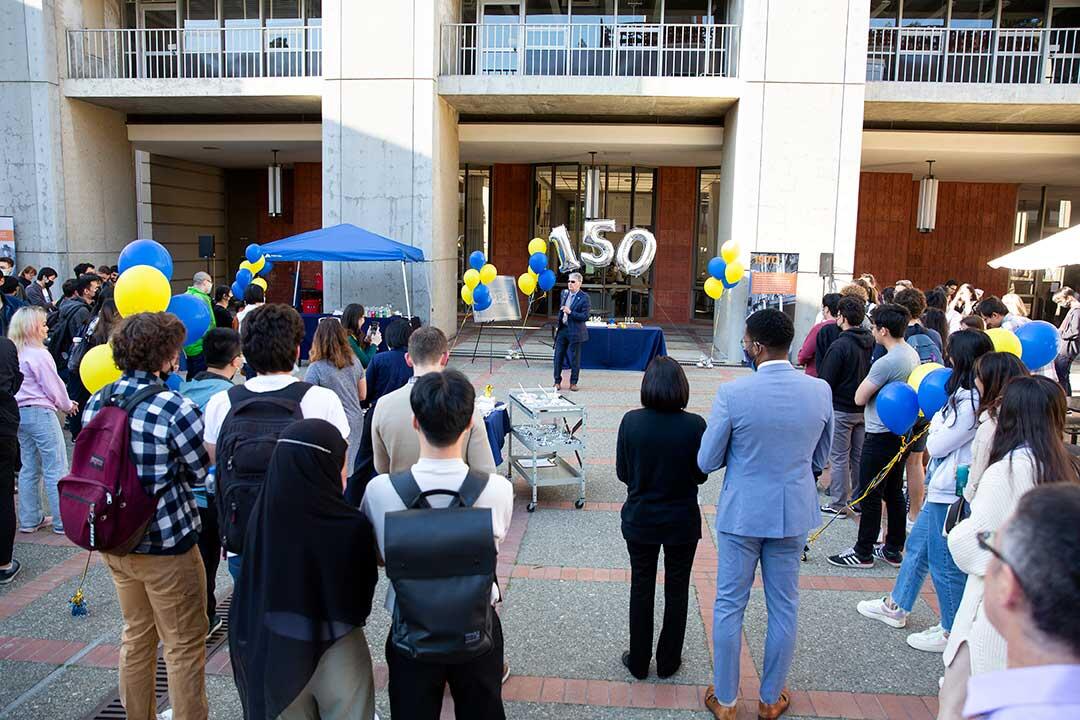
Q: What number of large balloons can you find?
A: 3